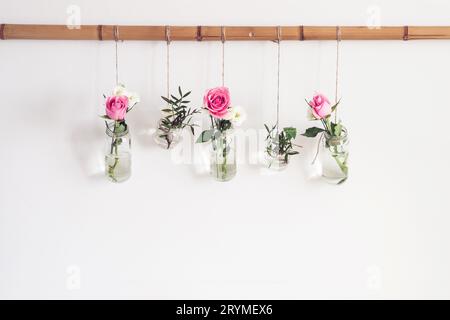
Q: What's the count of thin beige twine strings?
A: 5